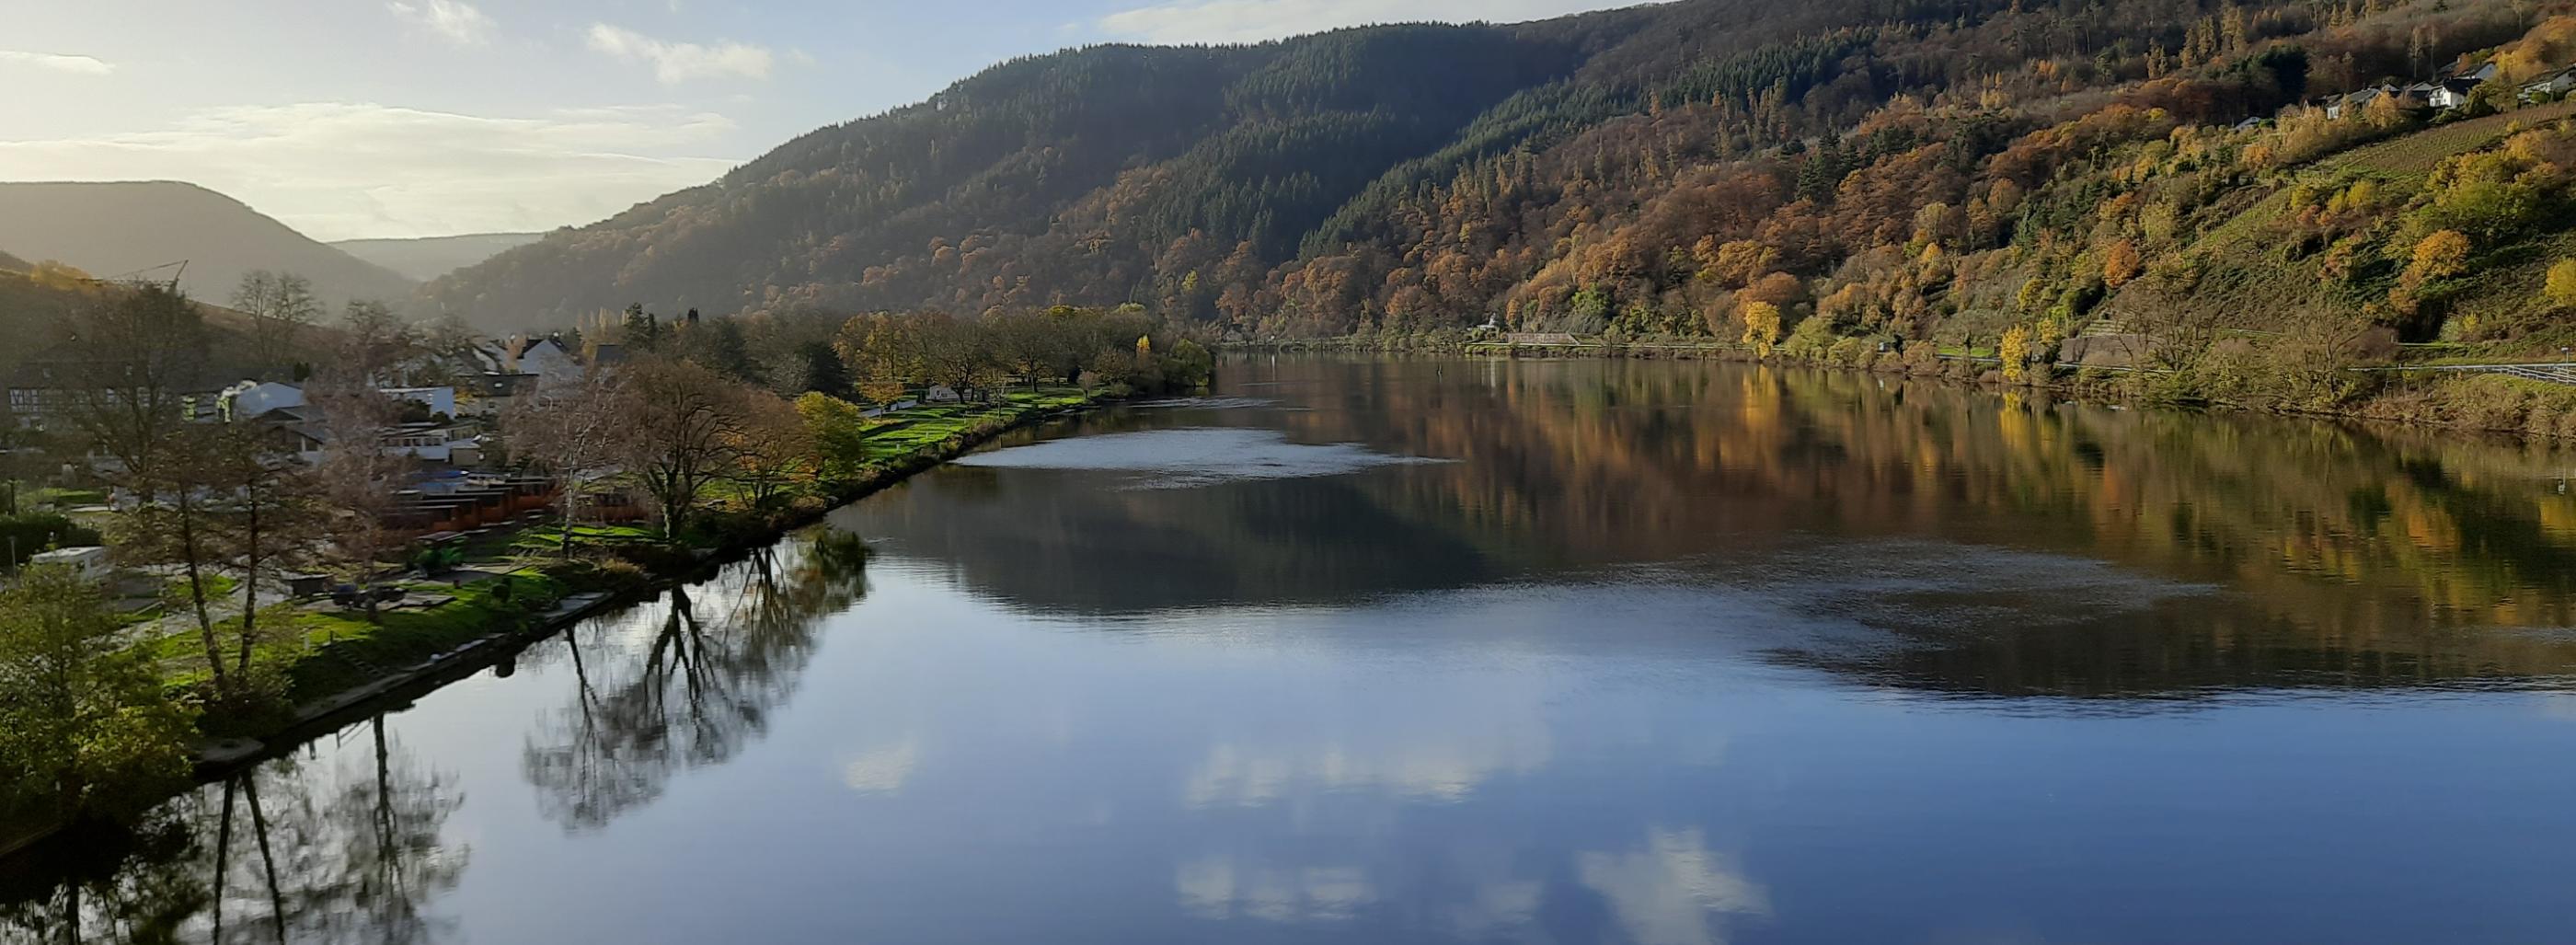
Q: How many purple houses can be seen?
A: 0